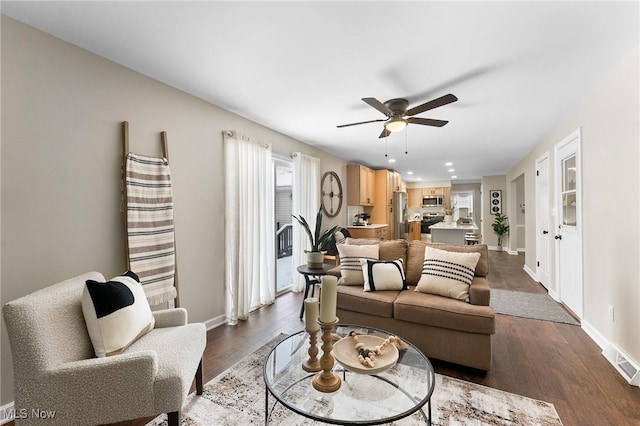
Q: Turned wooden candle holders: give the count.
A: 2